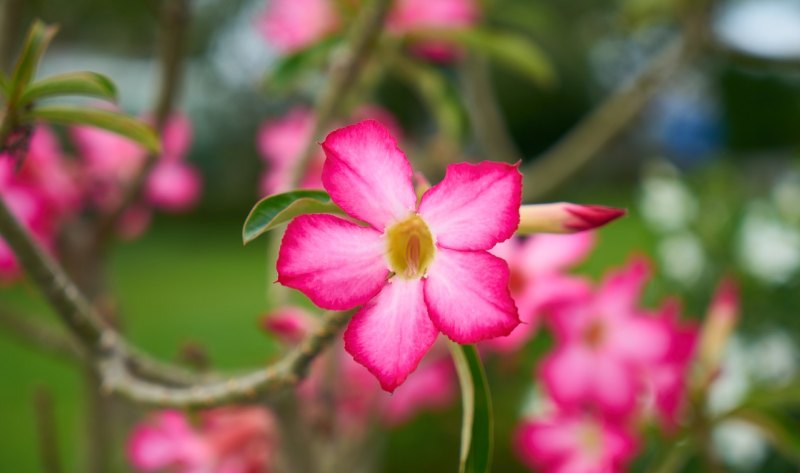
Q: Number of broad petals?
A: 5